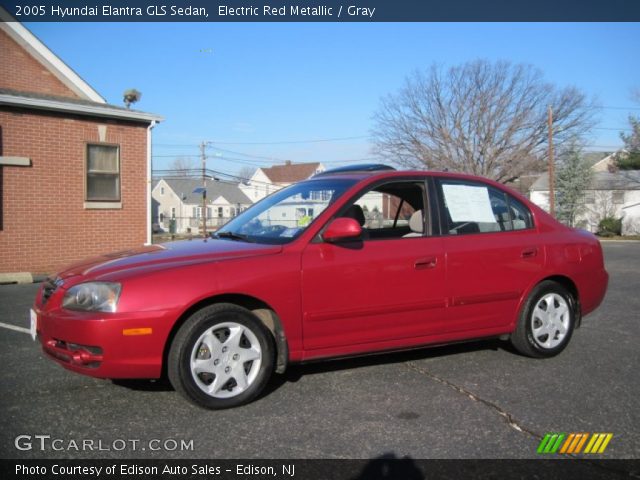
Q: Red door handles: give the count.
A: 2